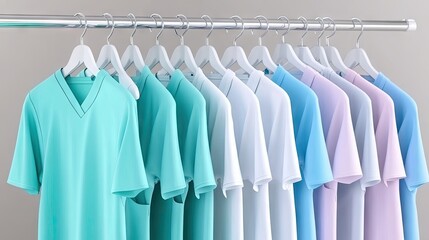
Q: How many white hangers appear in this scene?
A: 13